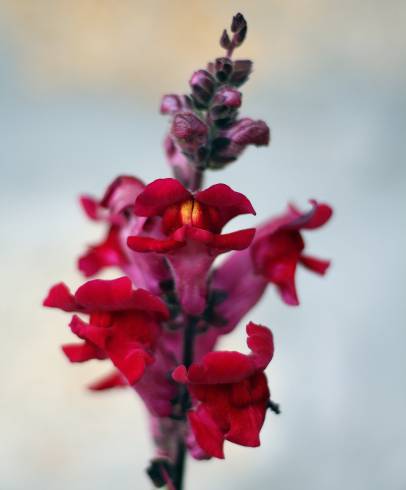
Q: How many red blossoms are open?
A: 5